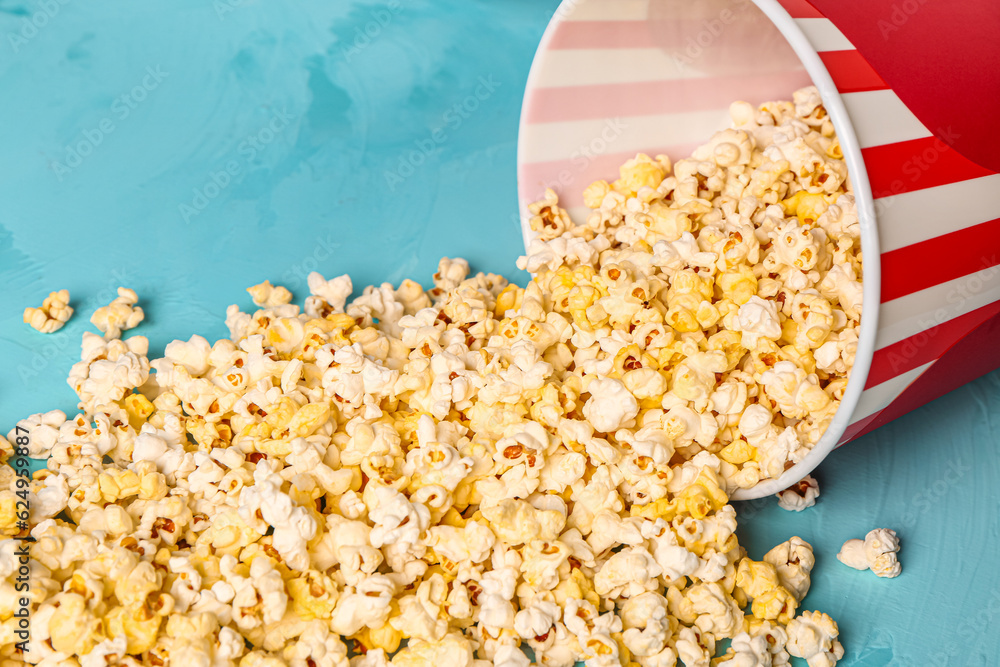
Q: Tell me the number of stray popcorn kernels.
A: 4